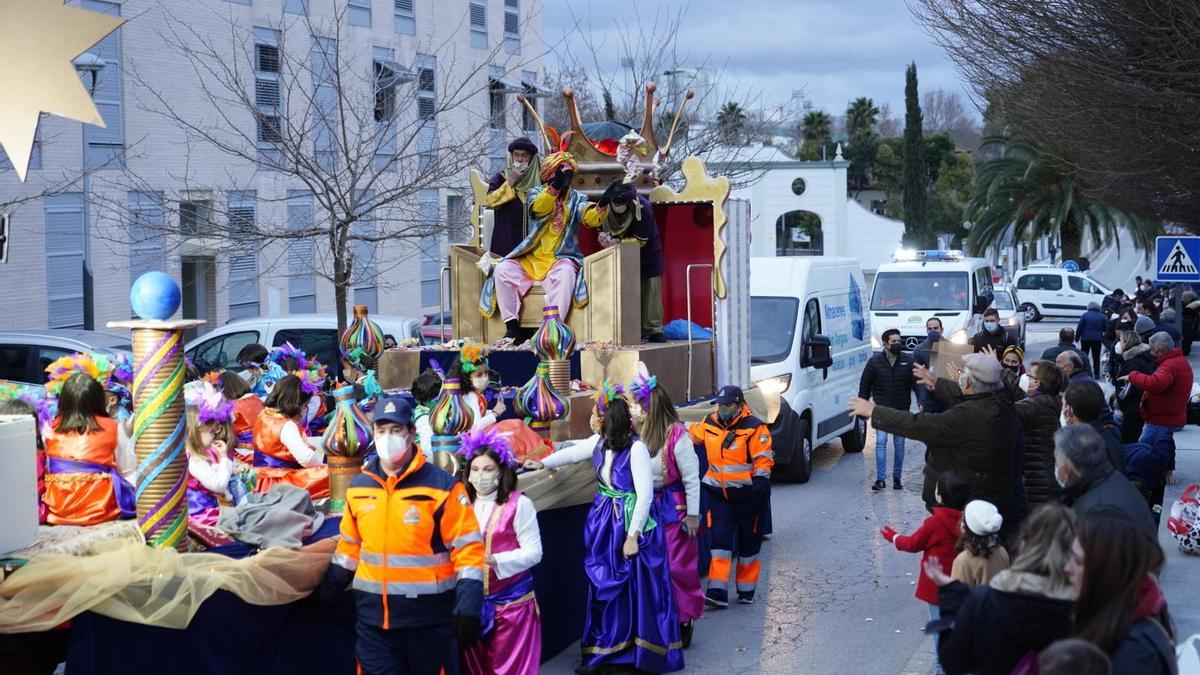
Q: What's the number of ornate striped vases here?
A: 5